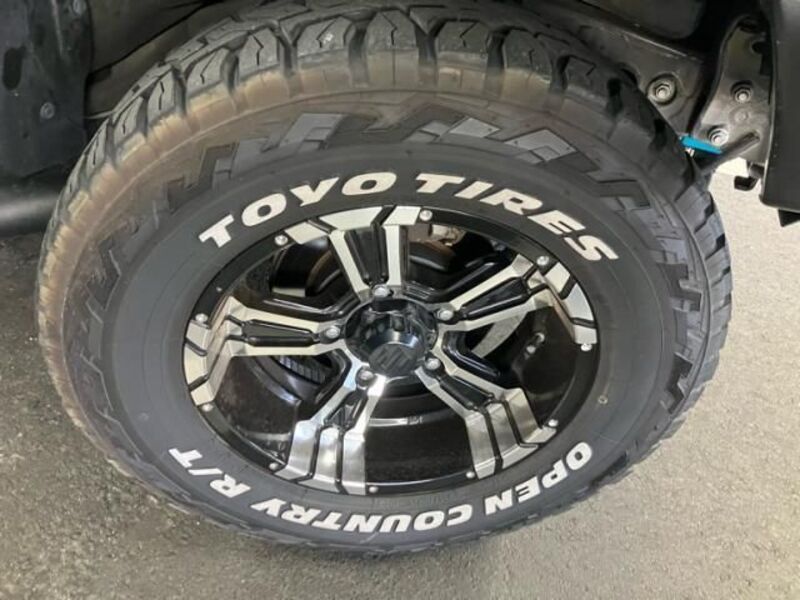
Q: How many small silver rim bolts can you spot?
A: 10